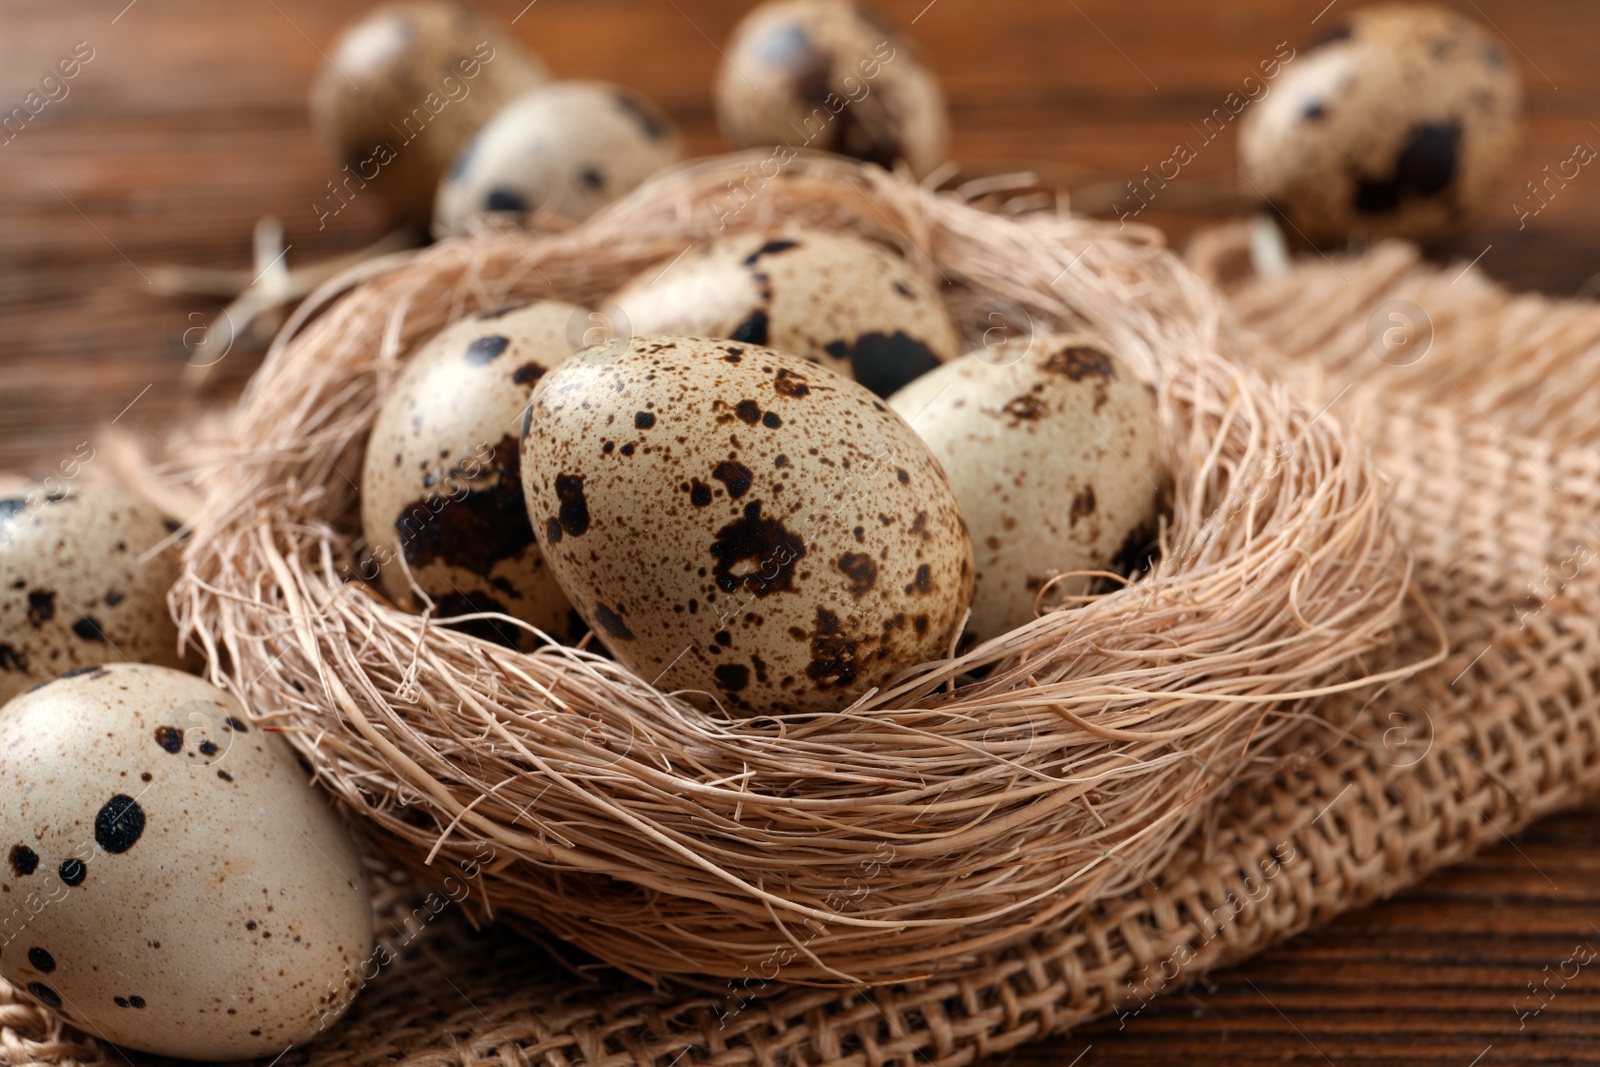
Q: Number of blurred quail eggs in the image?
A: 4